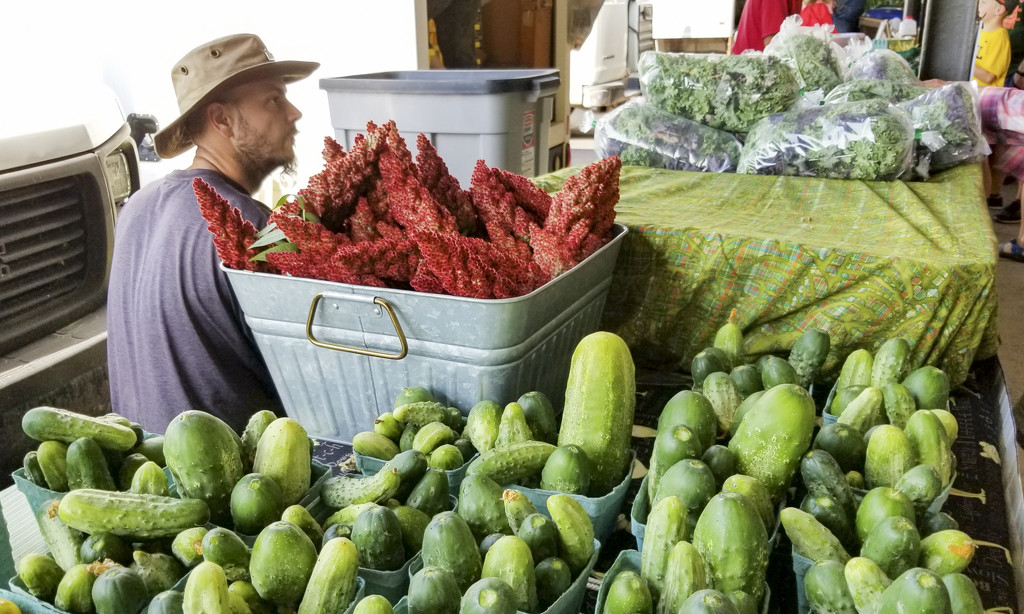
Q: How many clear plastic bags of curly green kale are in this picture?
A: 7